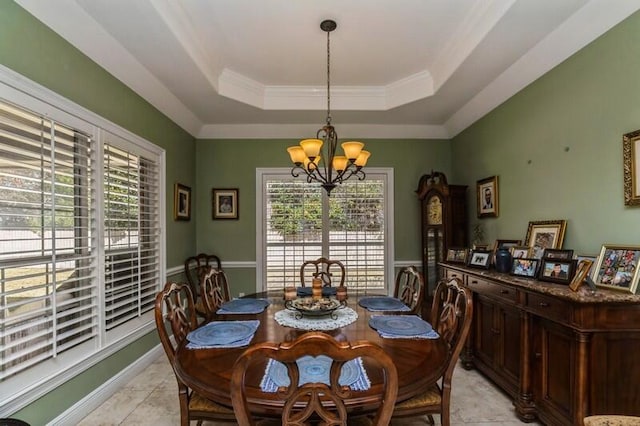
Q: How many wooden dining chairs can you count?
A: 7